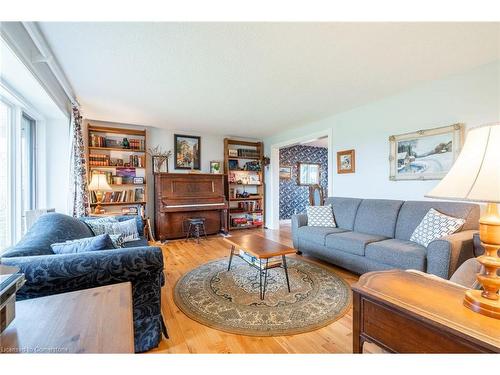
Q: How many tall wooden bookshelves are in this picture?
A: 2